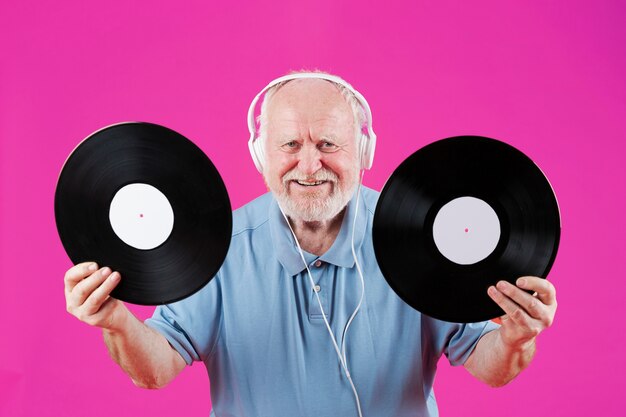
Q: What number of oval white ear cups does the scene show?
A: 2